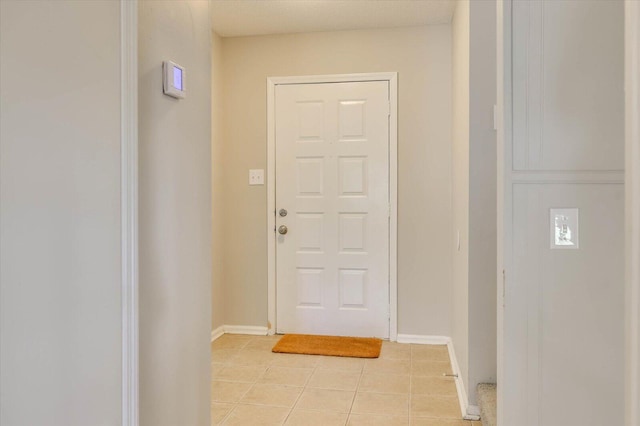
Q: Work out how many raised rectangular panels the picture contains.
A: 8